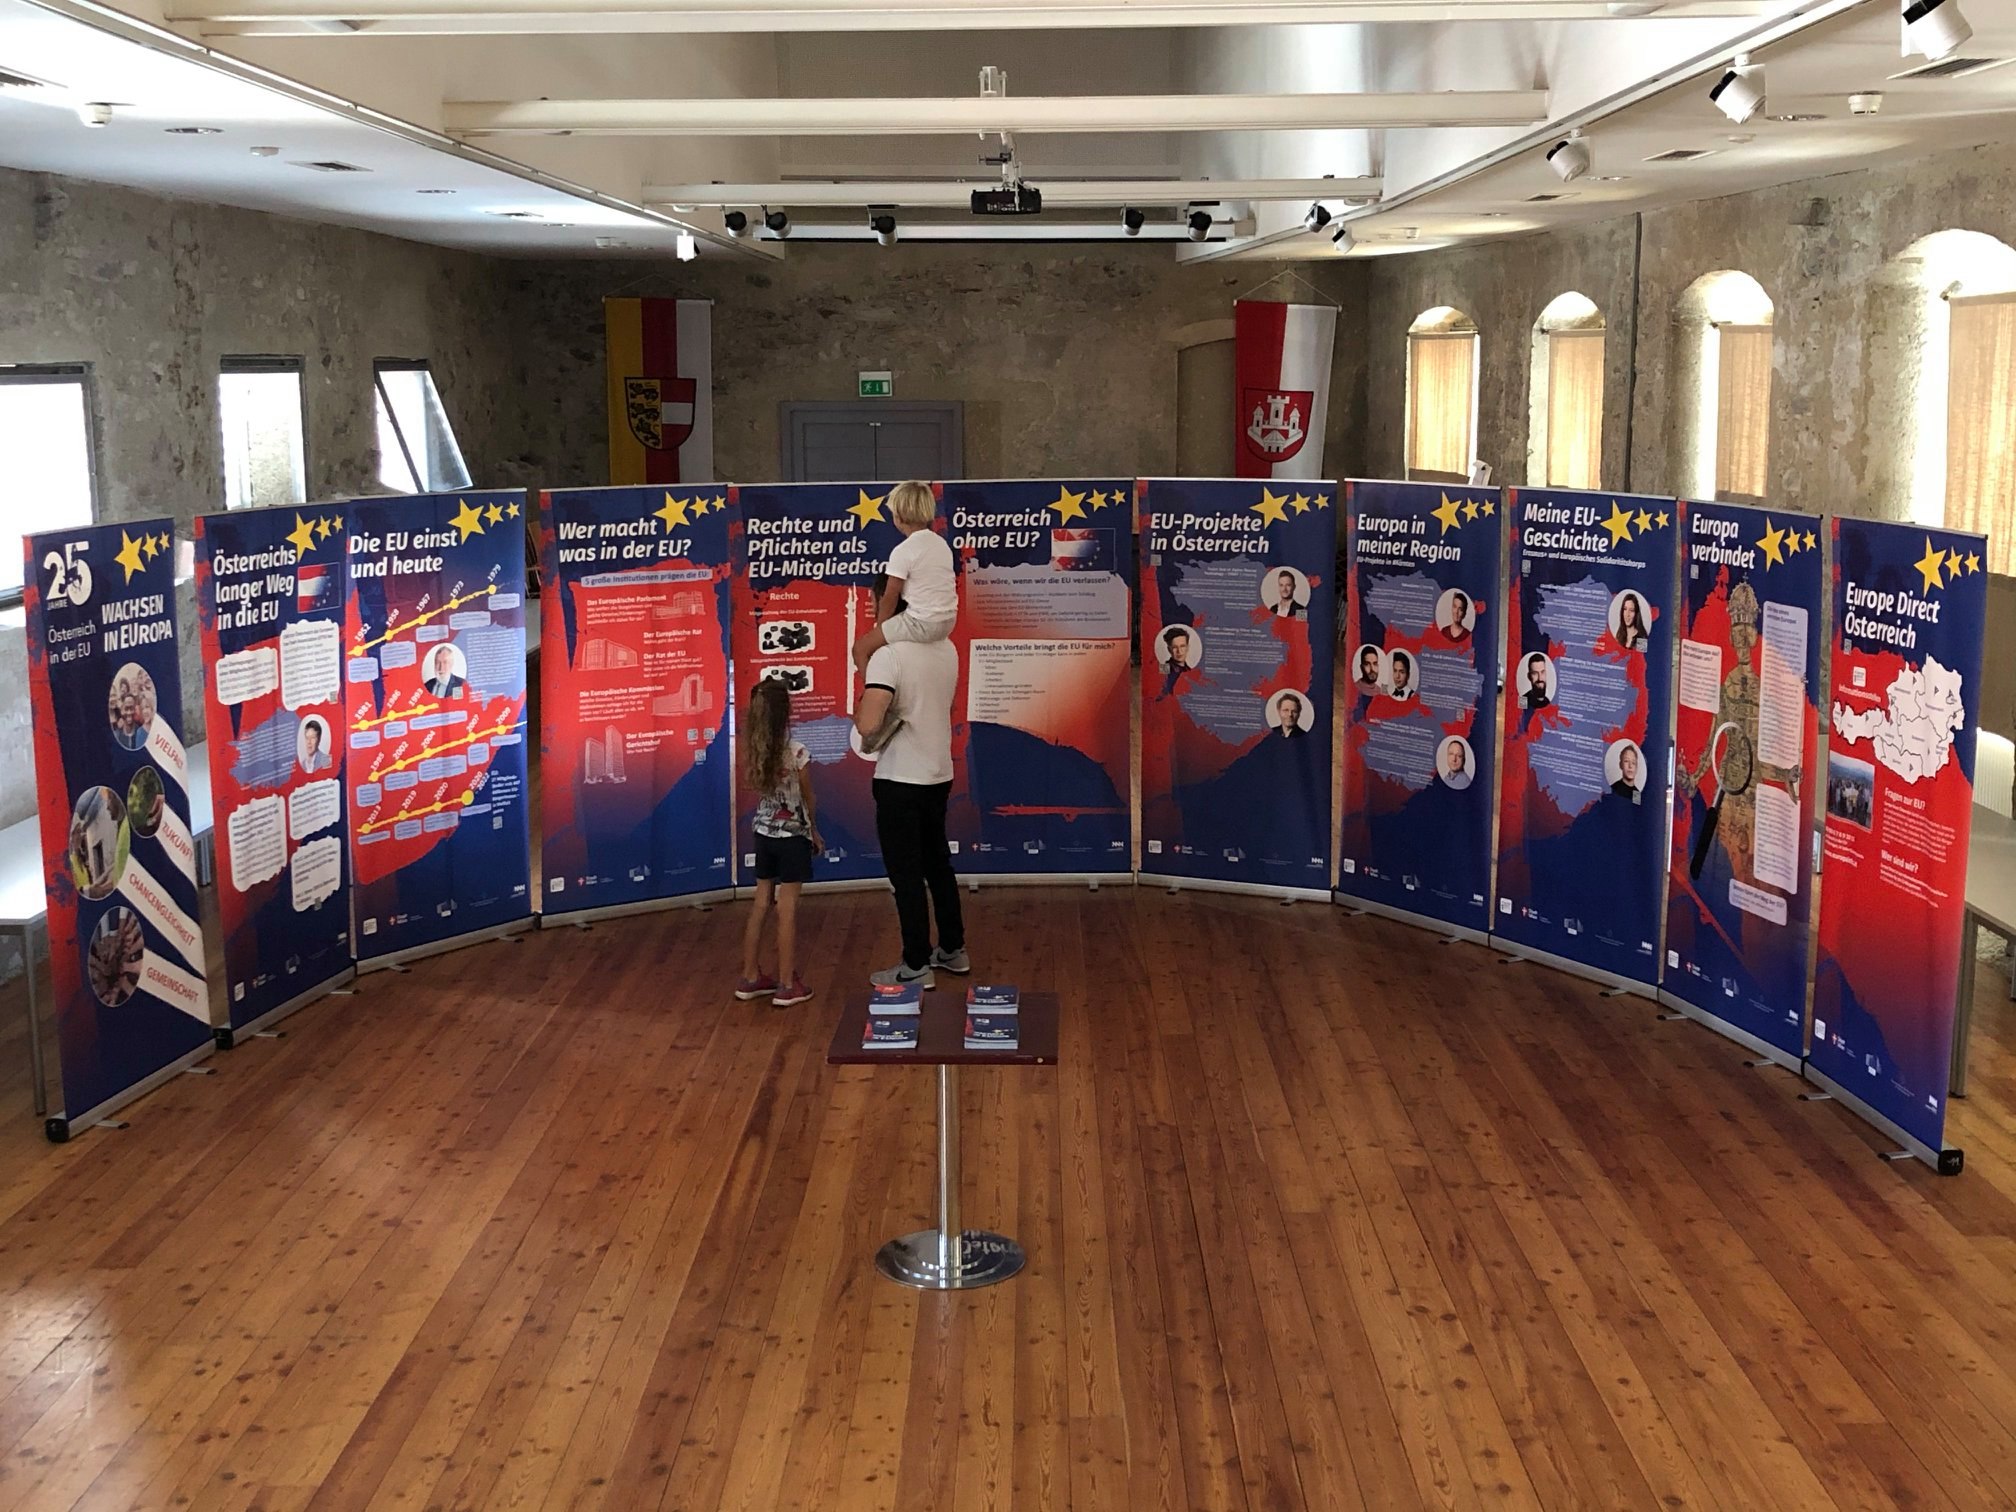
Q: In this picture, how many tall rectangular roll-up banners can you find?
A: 11